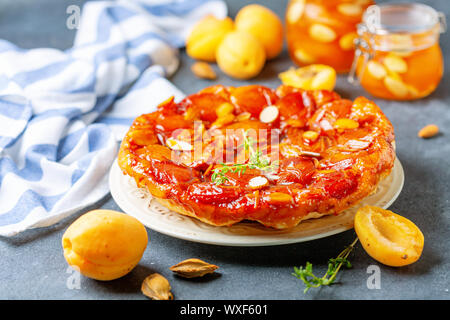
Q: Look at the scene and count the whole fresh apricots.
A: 4